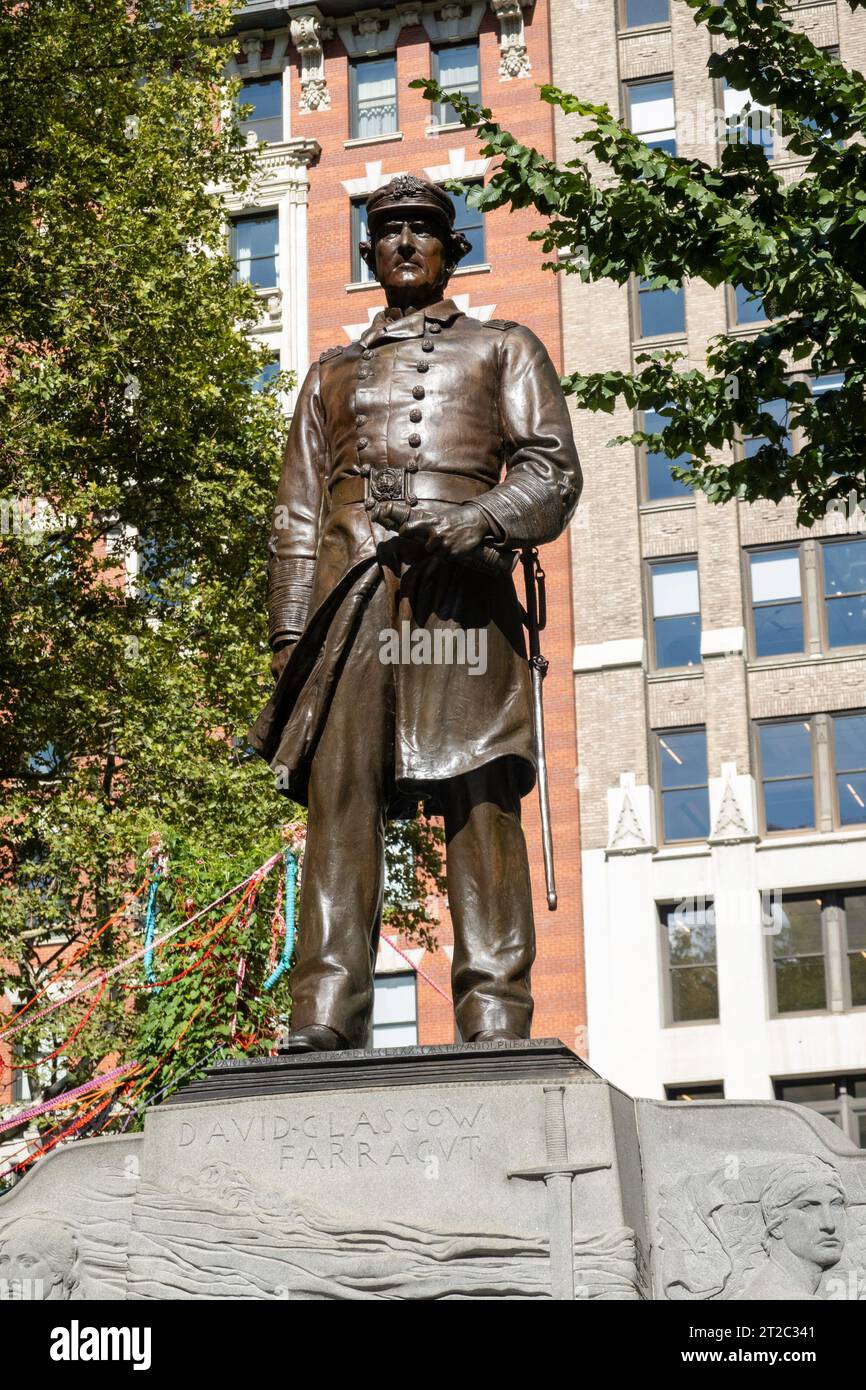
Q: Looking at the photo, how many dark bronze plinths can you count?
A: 1